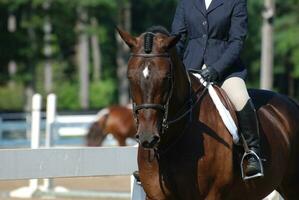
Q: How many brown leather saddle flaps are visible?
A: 1